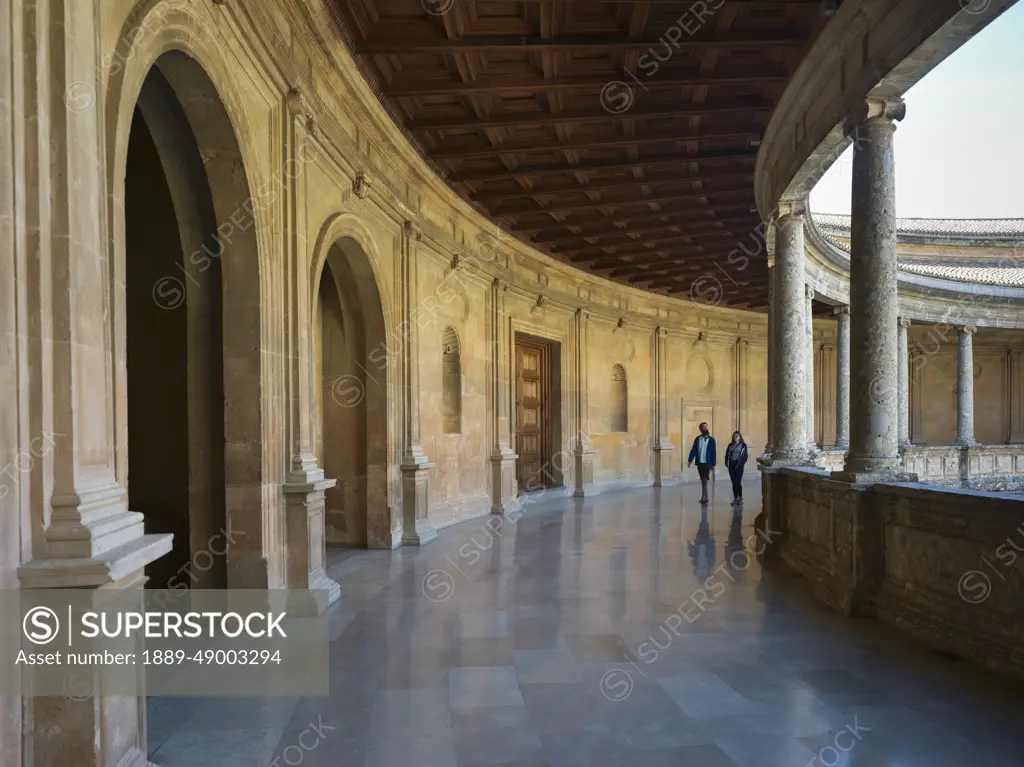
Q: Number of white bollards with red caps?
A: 0